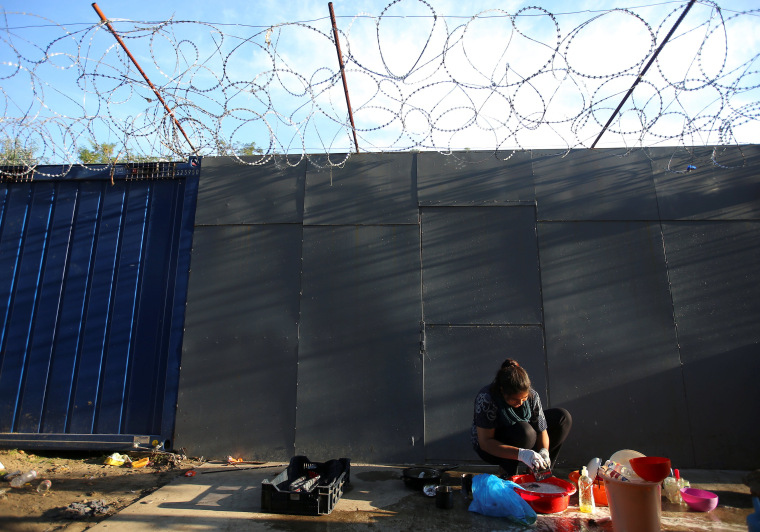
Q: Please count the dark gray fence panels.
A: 11